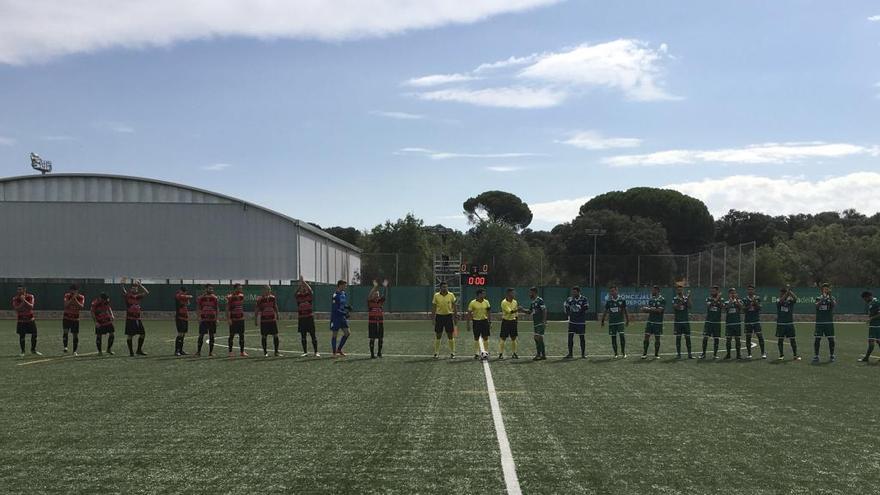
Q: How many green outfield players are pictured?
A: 10